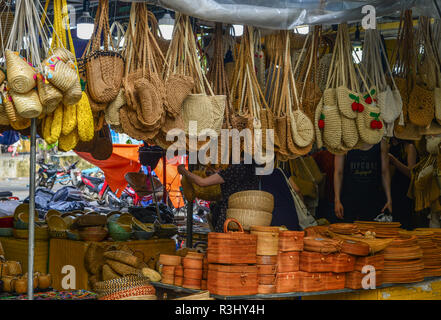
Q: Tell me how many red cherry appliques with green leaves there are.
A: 4